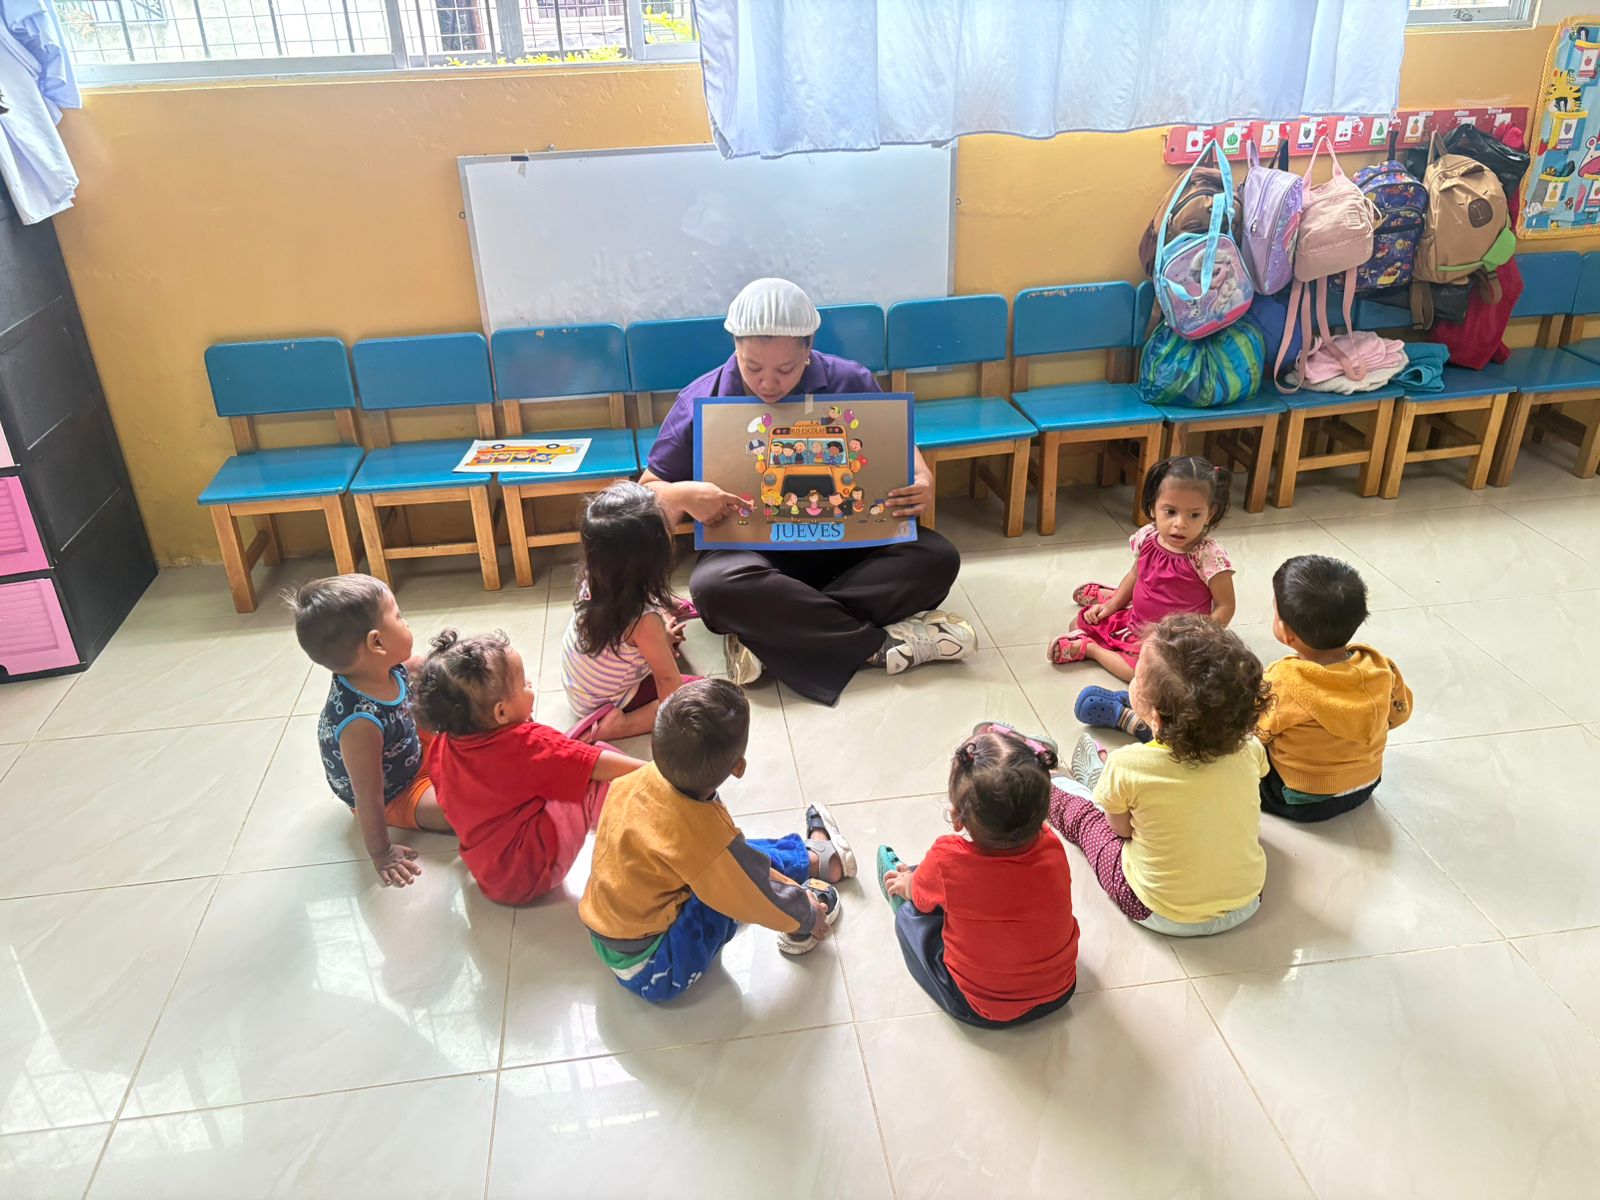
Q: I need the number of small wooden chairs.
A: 12